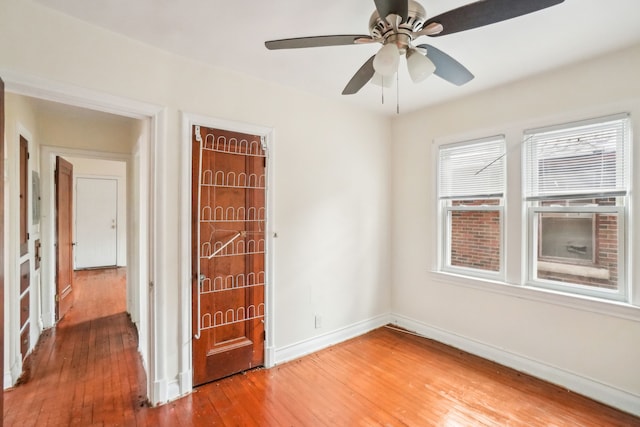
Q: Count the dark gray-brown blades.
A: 5